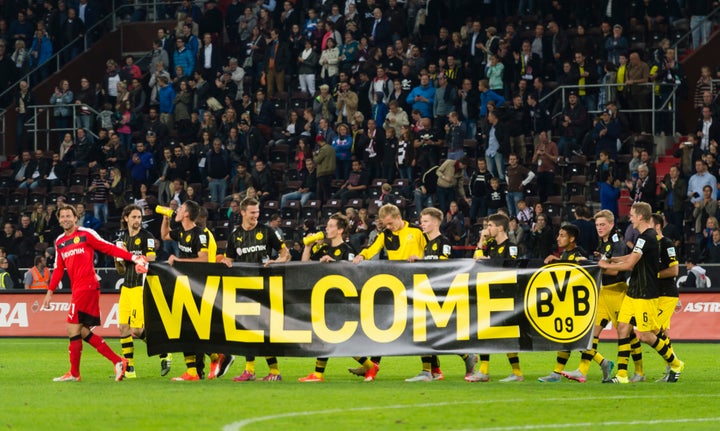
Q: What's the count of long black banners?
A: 1